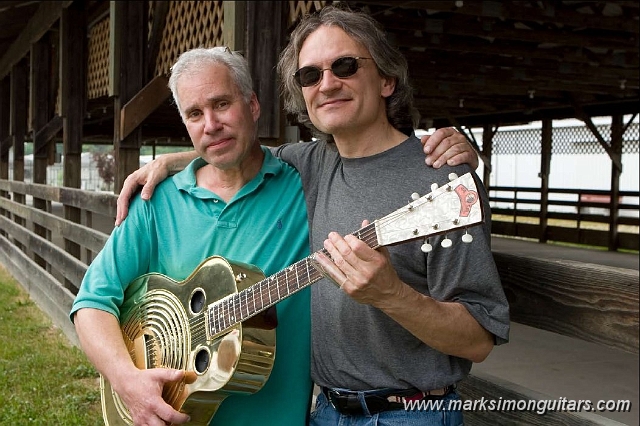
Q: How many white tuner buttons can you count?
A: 6